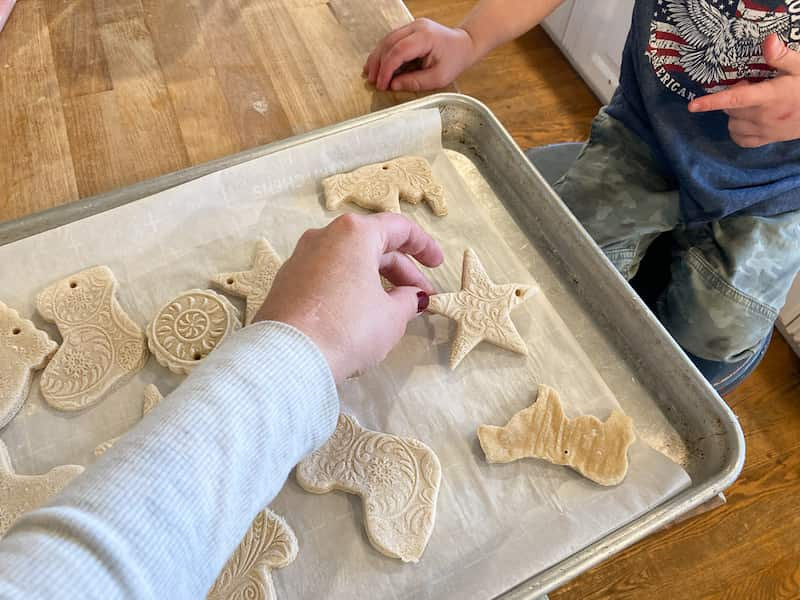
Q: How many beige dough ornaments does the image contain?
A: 11